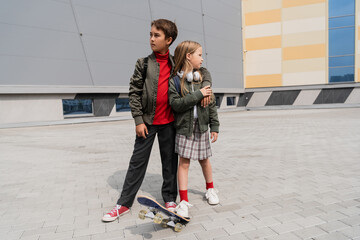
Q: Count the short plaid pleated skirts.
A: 1